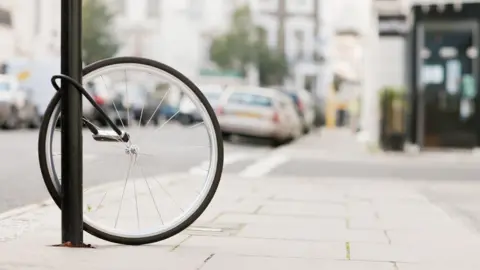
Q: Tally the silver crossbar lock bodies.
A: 1